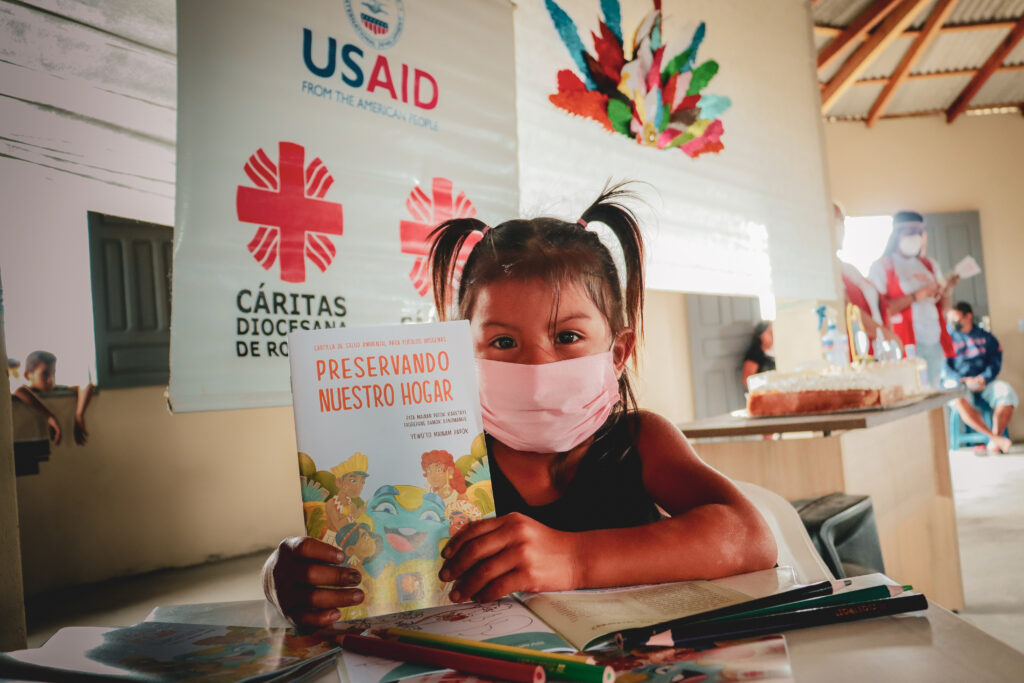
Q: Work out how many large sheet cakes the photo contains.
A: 1